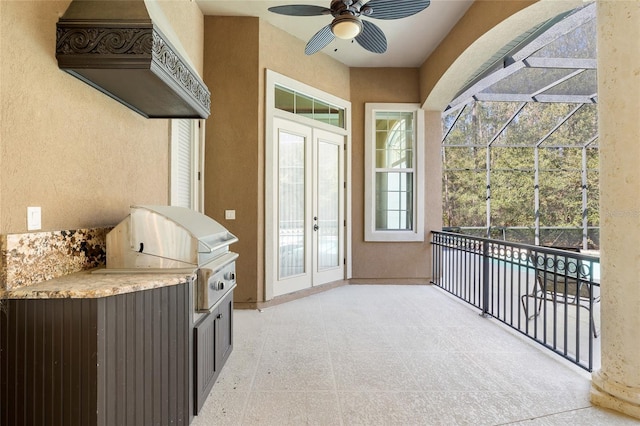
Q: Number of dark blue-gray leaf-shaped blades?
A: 4